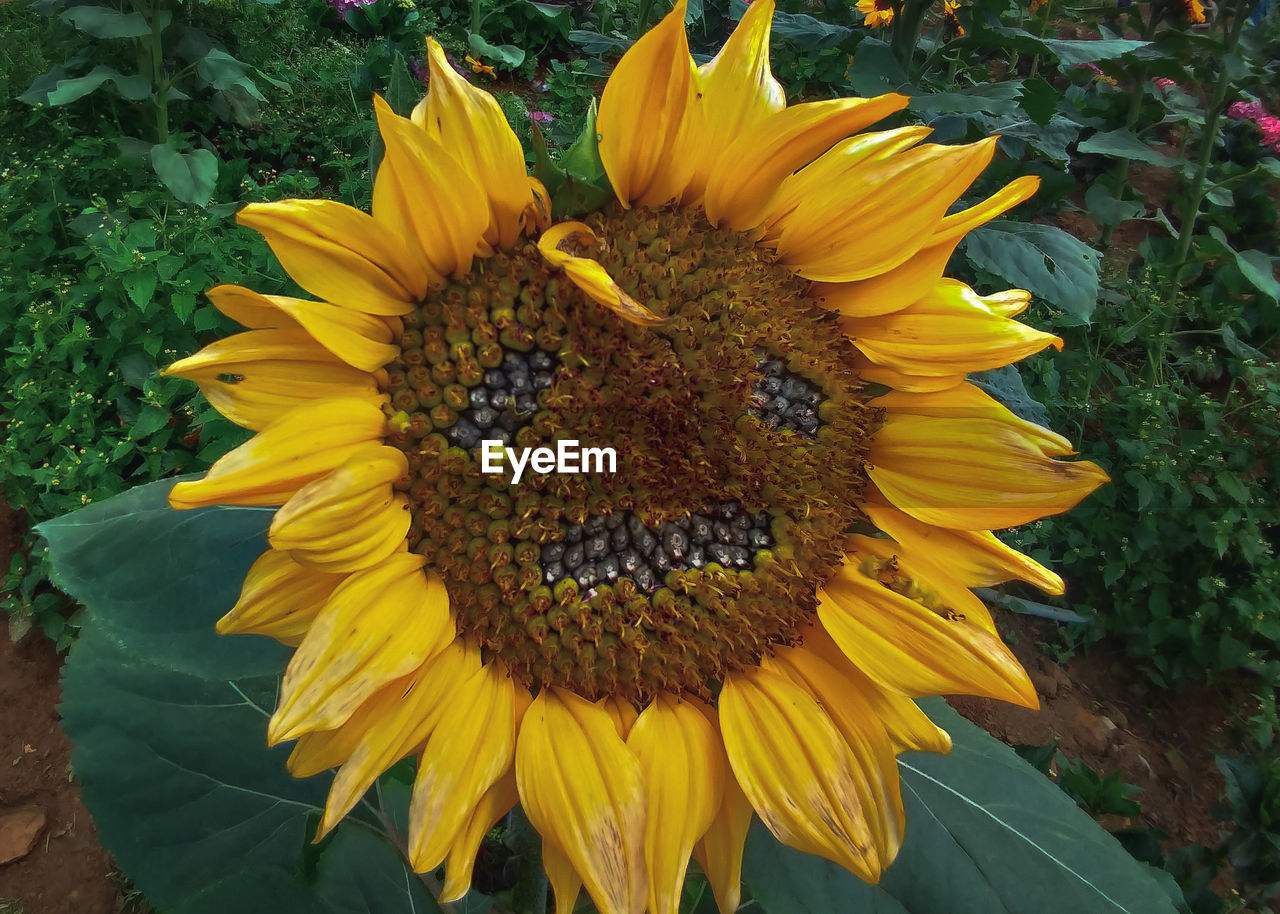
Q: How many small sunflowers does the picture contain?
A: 3